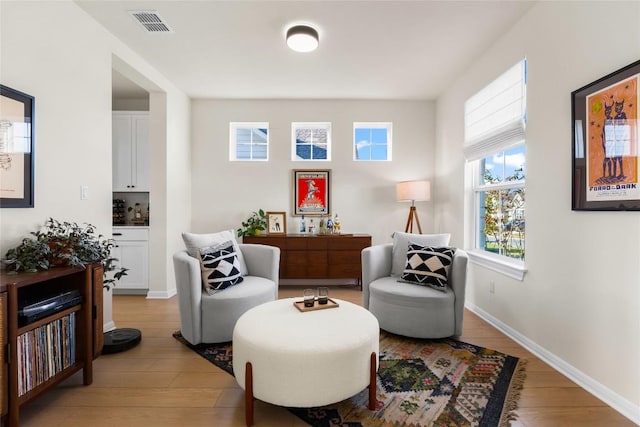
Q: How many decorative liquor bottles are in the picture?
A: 5